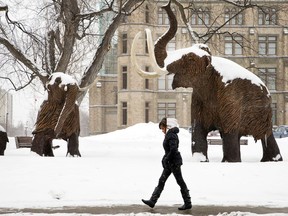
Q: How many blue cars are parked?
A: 1